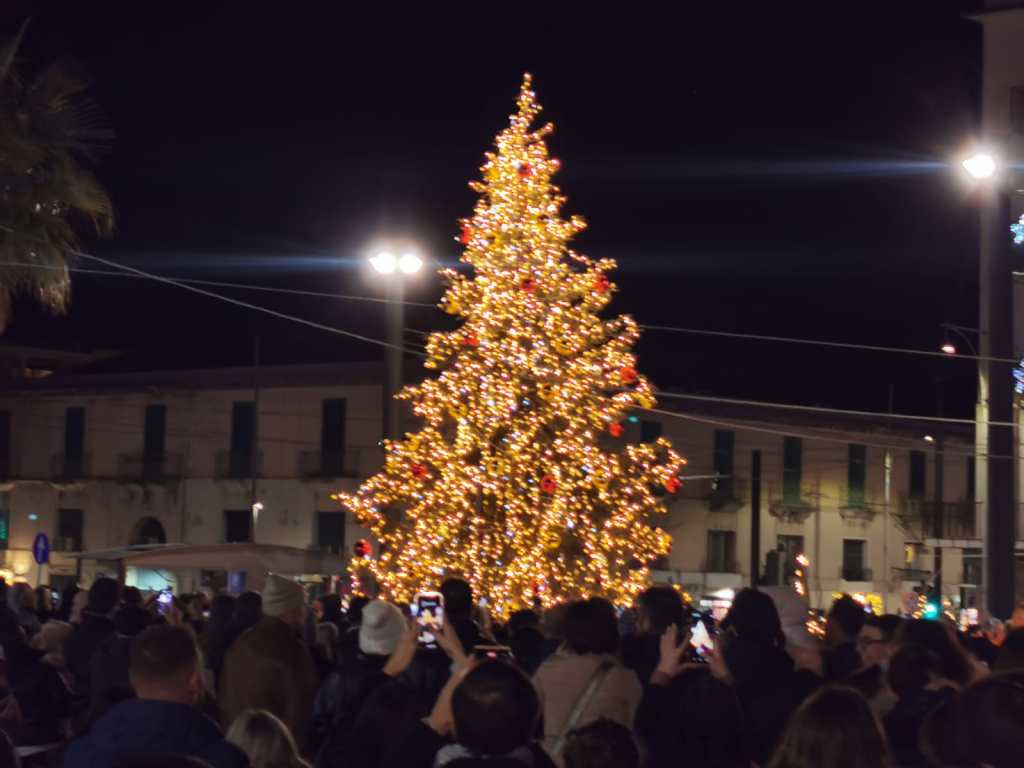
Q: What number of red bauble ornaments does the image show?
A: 11